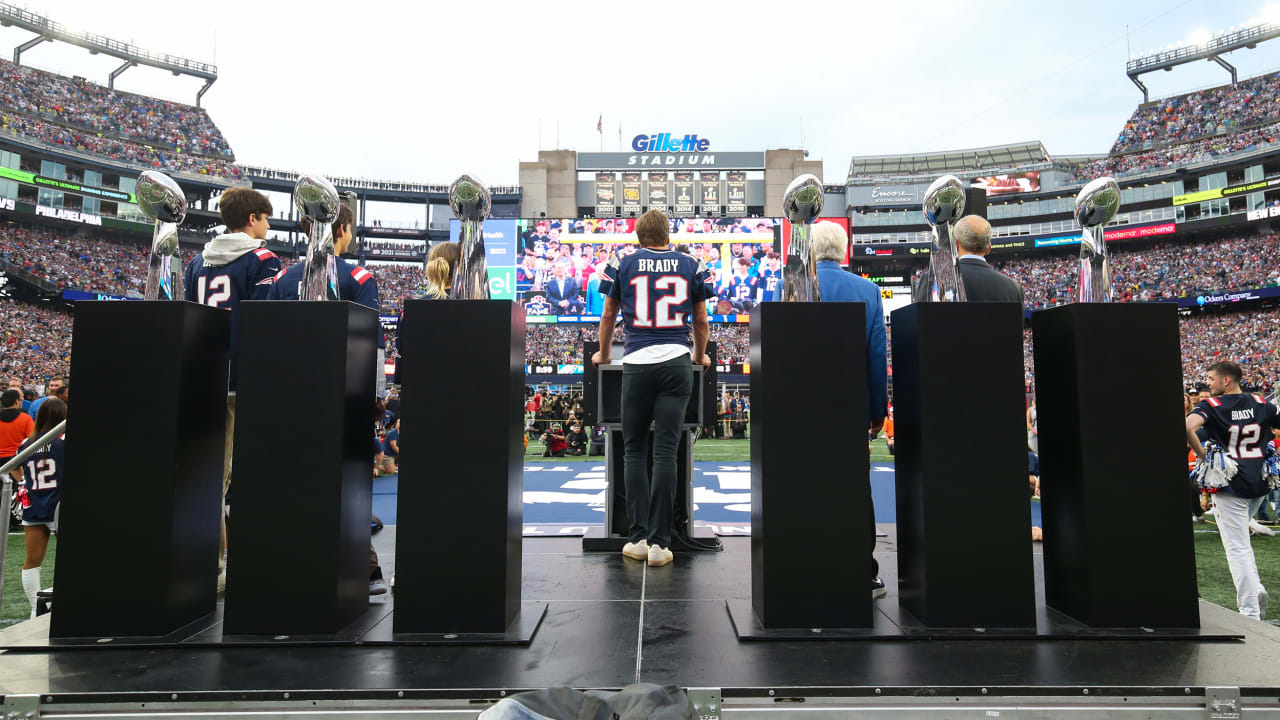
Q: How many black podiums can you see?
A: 6